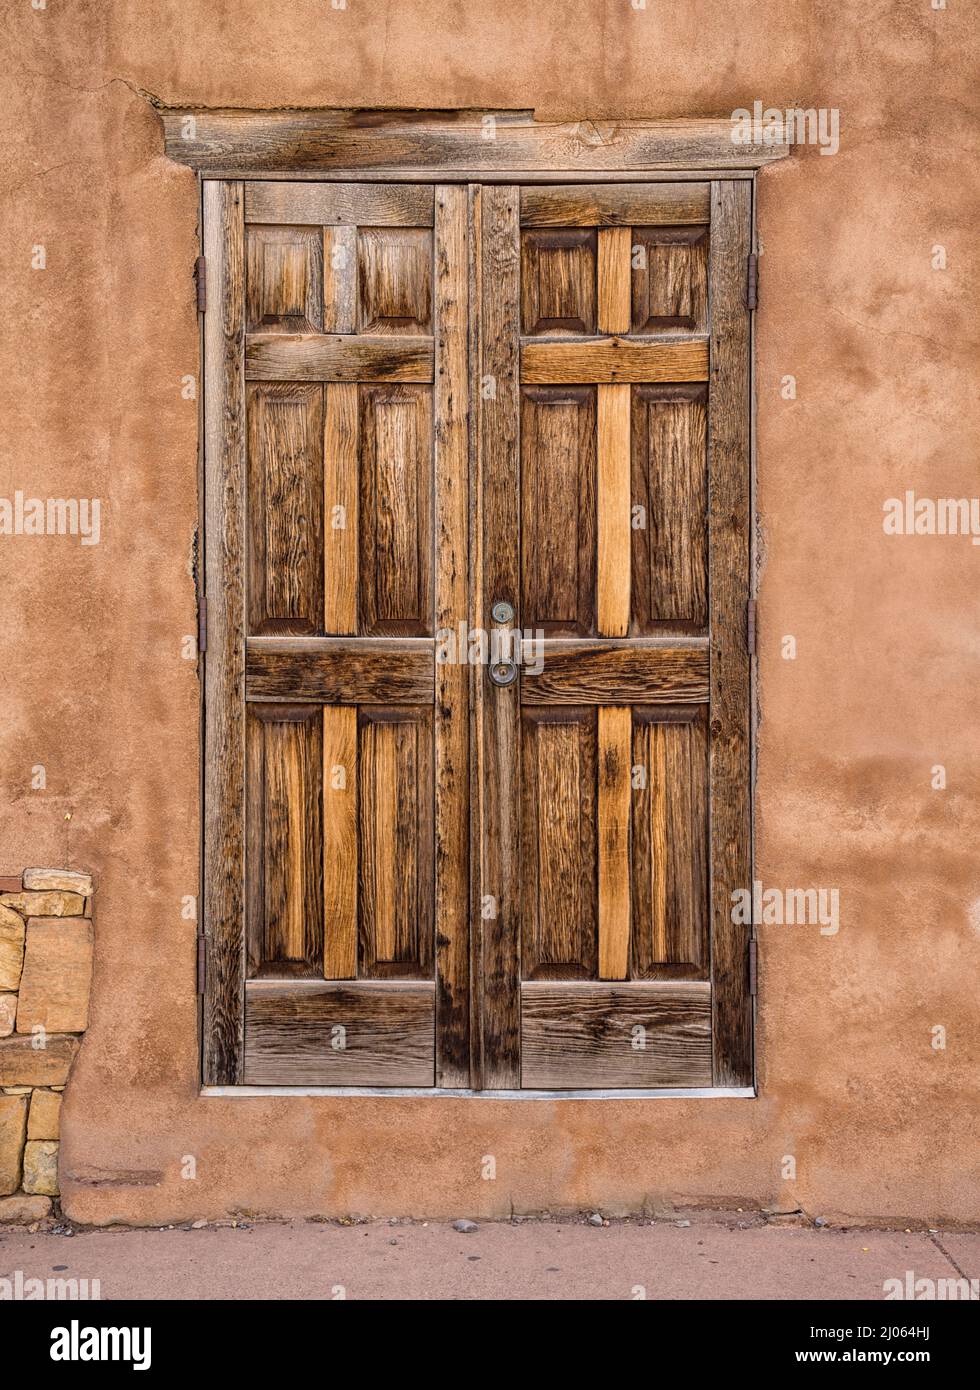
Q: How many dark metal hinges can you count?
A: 6